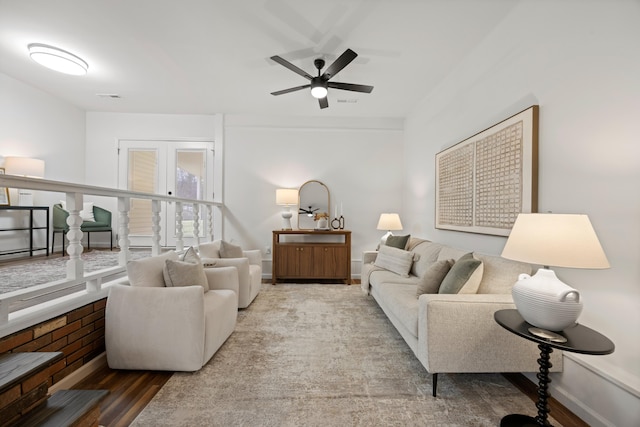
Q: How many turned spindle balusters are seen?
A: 6